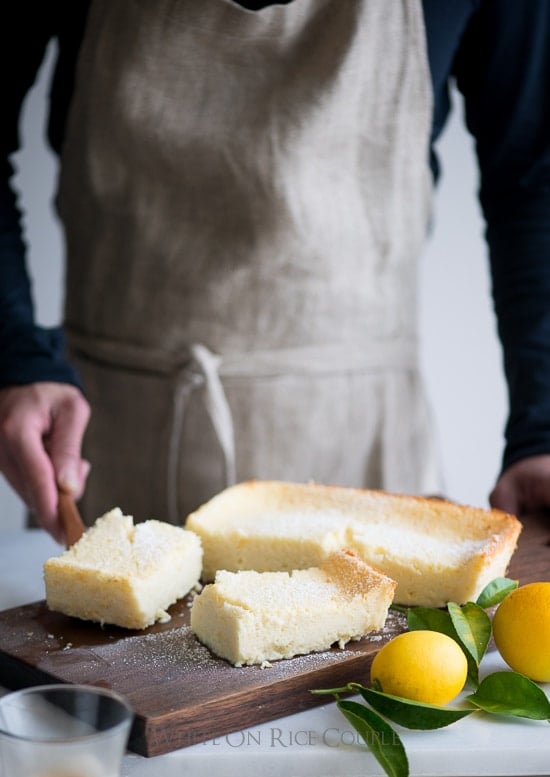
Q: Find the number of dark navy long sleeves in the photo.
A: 2